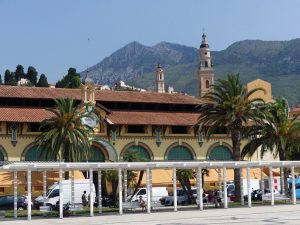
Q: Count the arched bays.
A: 6